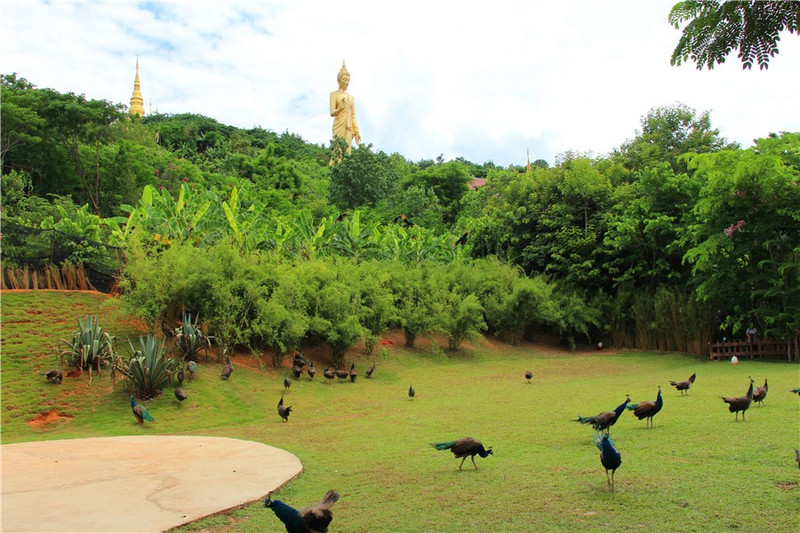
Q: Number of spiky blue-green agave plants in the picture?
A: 3